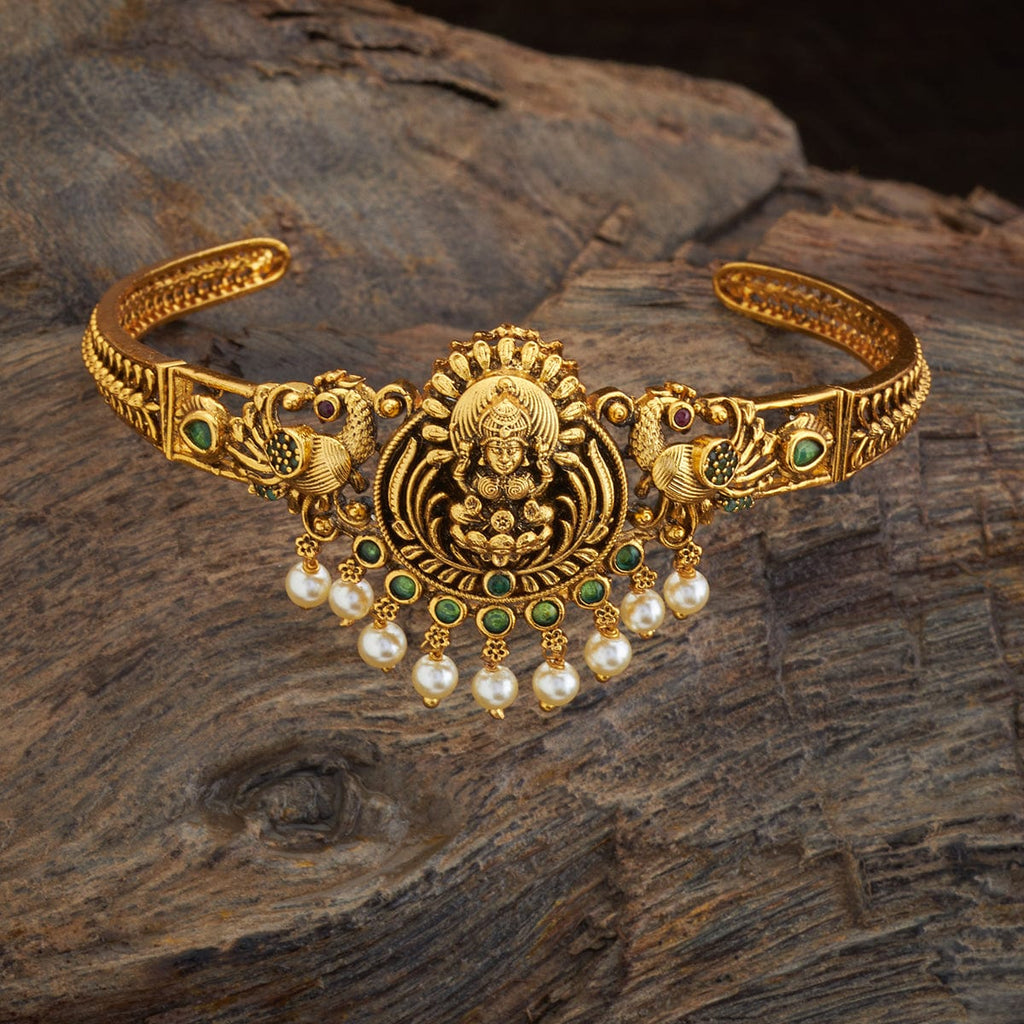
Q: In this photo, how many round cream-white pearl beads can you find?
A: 9